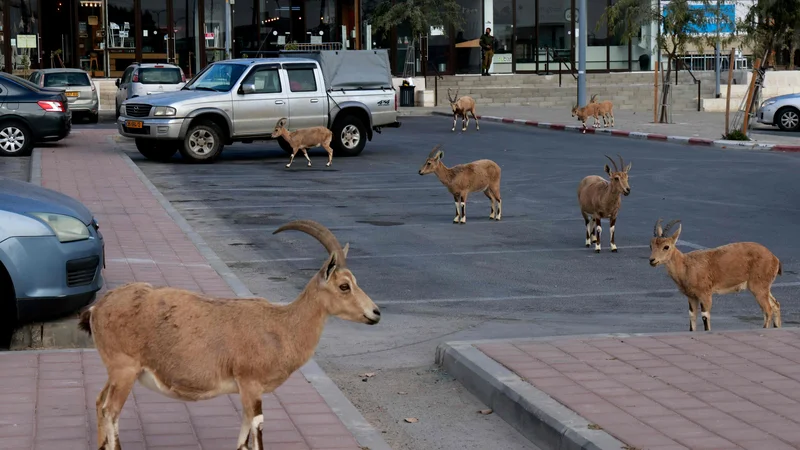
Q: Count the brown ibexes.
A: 8